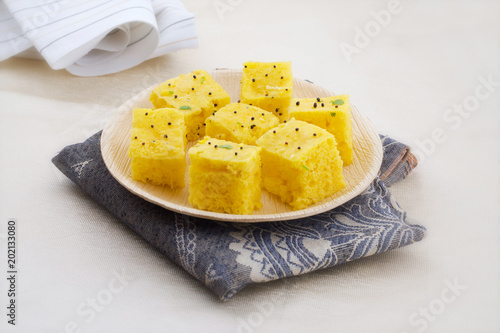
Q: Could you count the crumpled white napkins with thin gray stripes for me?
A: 1